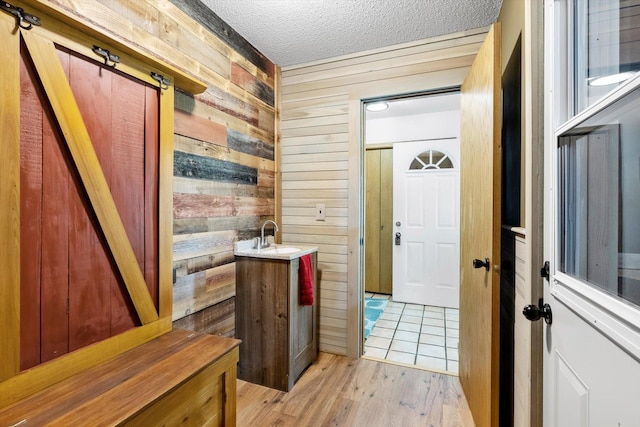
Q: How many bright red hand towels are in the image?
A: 1